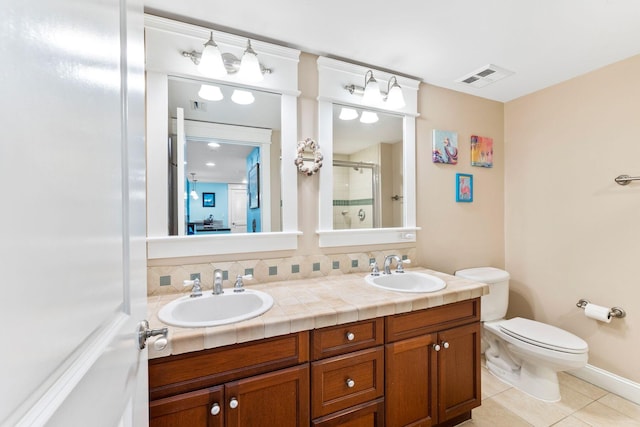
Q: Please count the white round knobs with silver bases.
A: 6